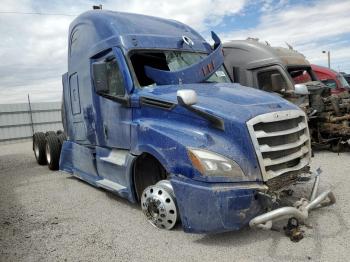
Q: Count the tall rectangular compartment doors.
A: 1